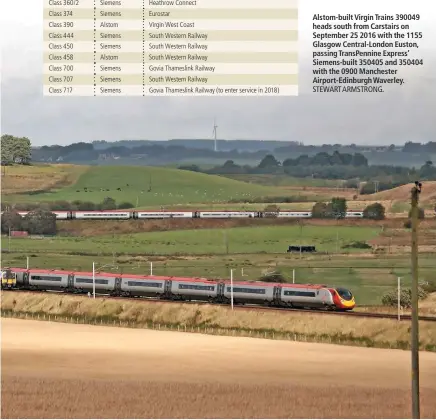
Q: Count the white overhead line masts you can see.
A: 6